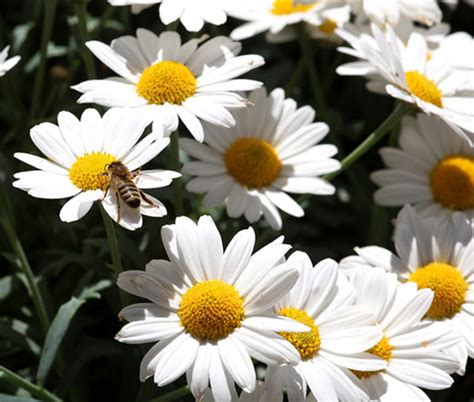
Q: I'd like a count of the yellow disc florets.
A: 11